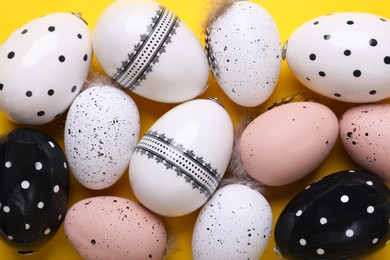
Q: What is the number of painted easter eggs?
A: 12